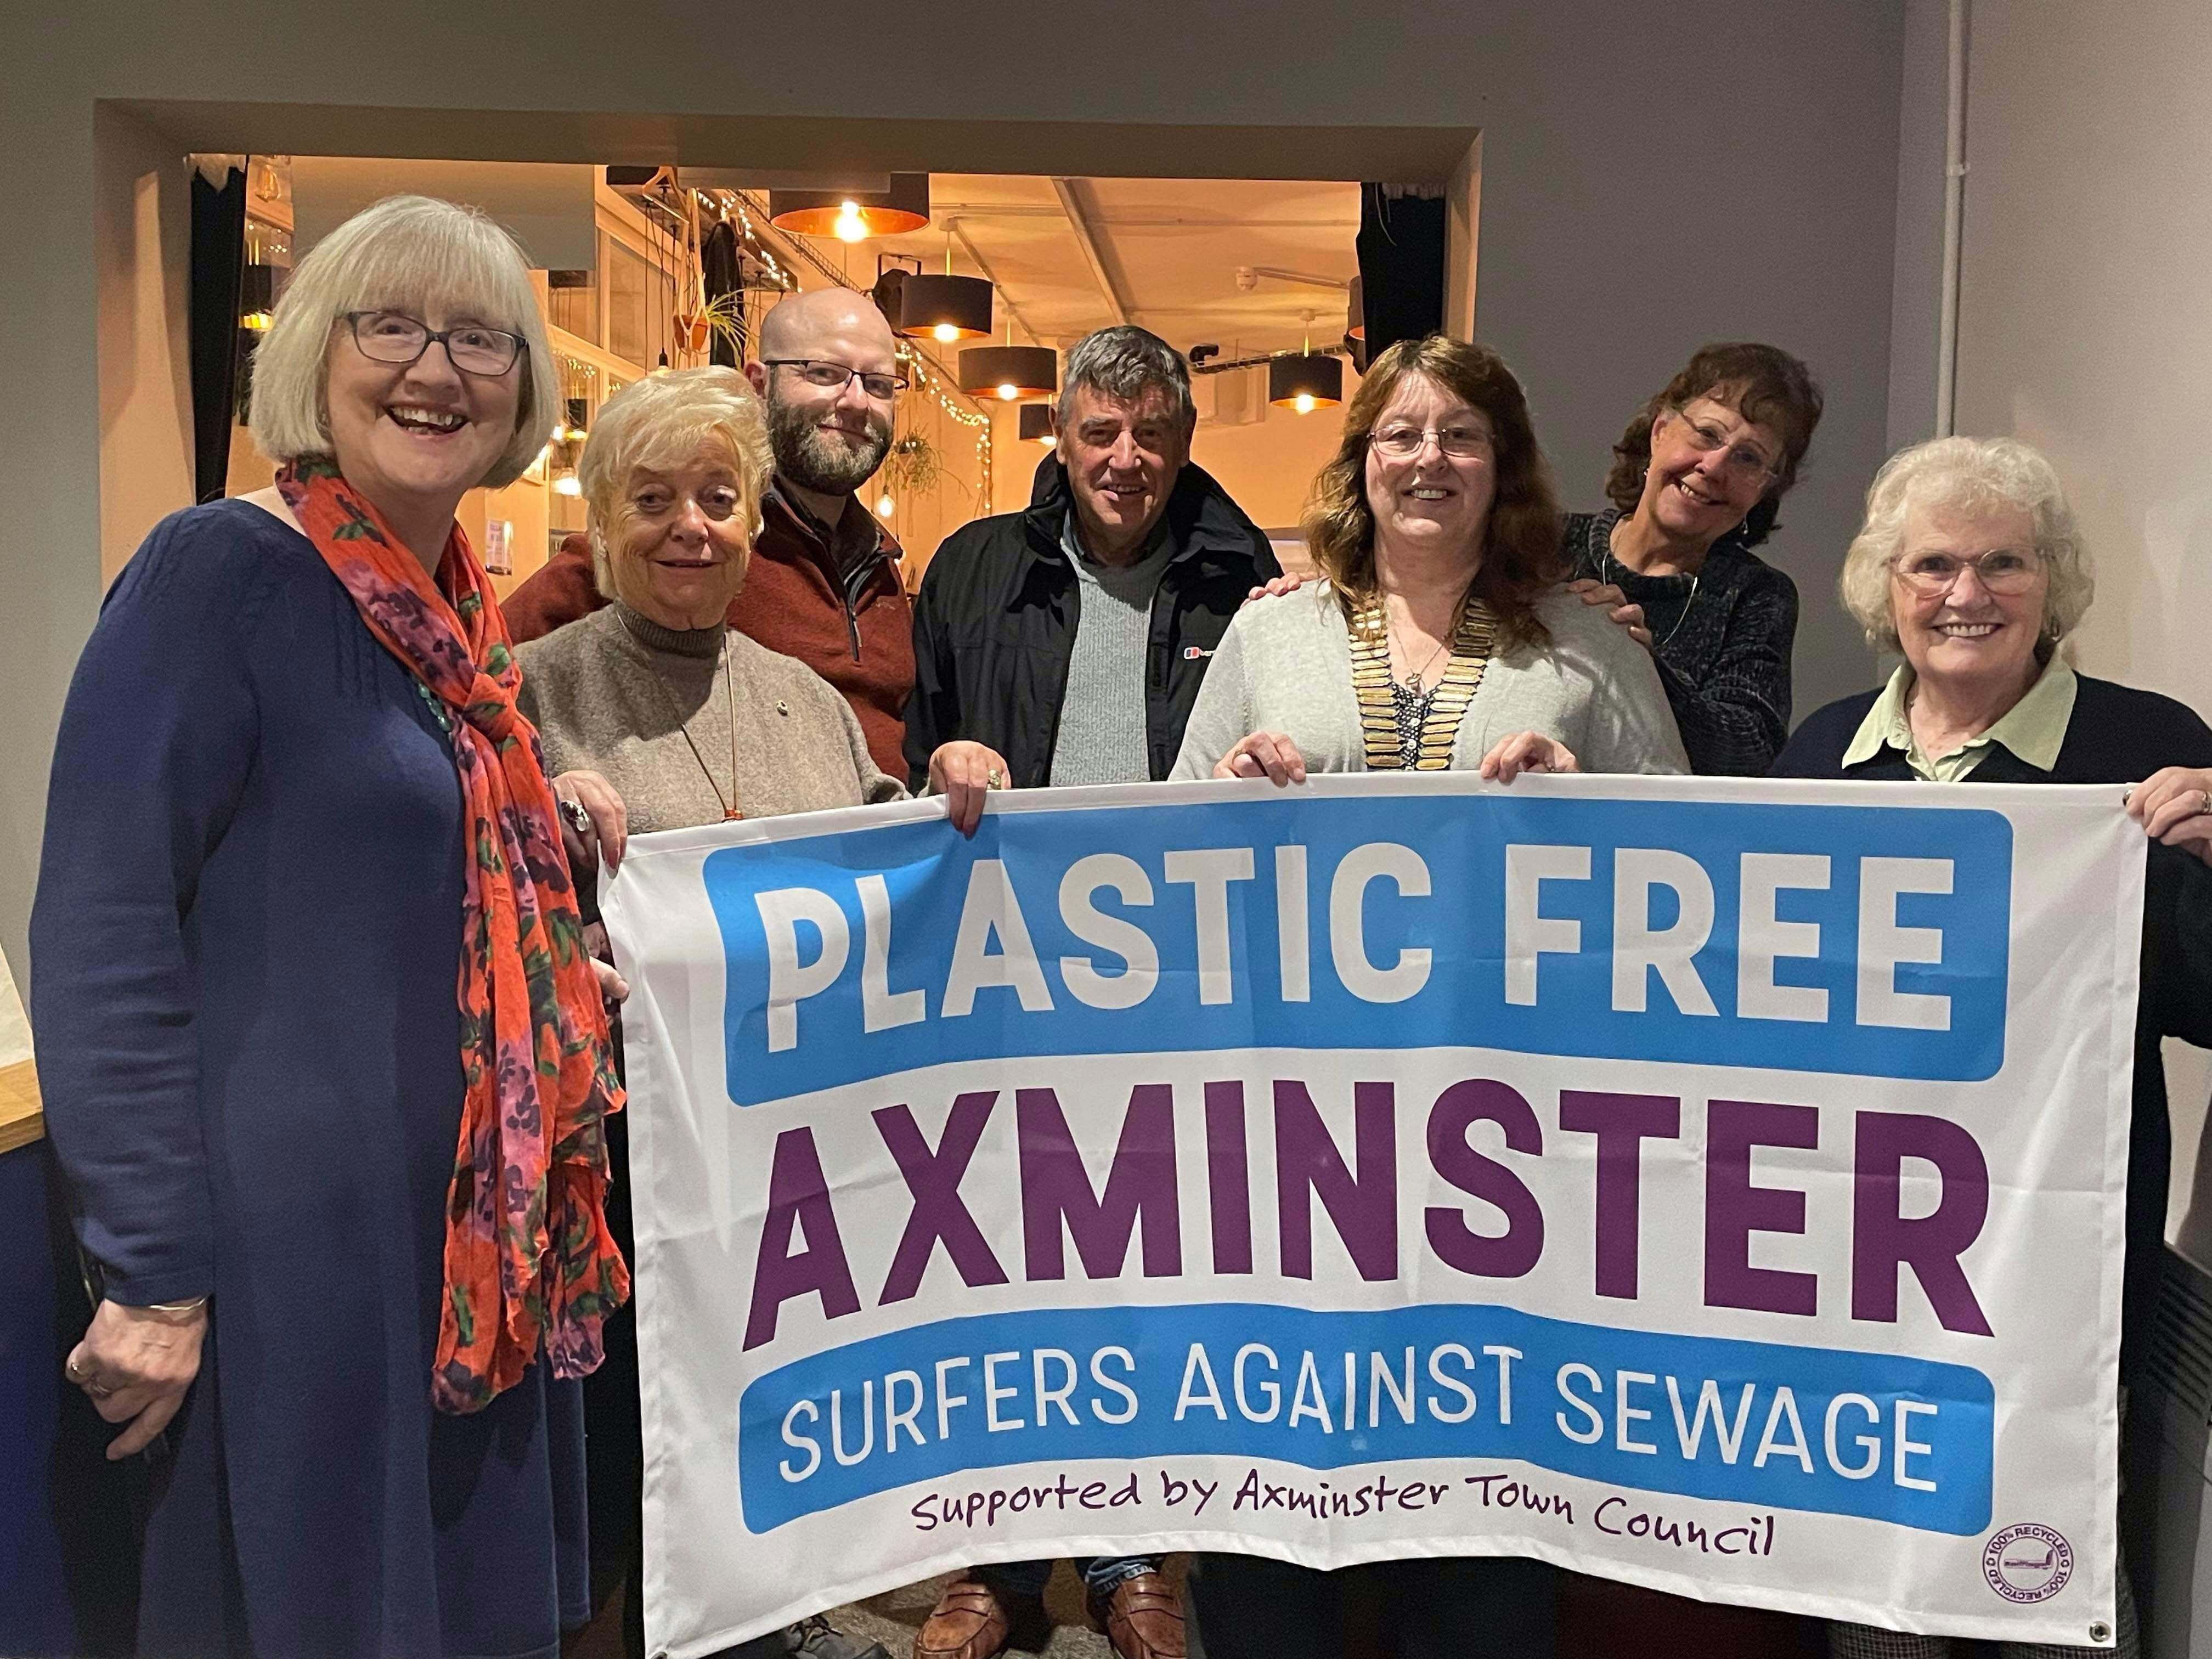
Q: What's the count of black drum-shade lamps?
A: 6